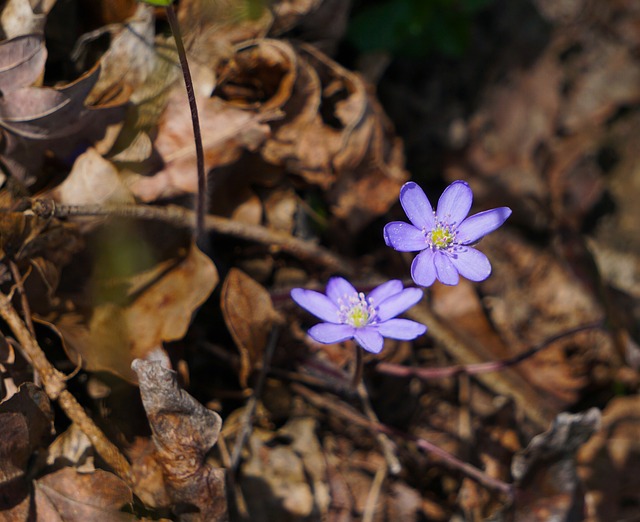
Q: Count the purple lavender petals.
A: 14